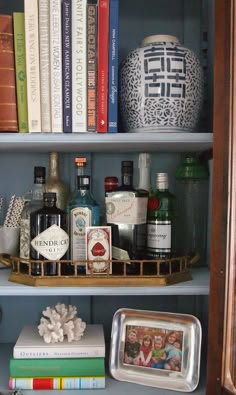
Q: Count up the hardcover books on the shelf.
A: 13